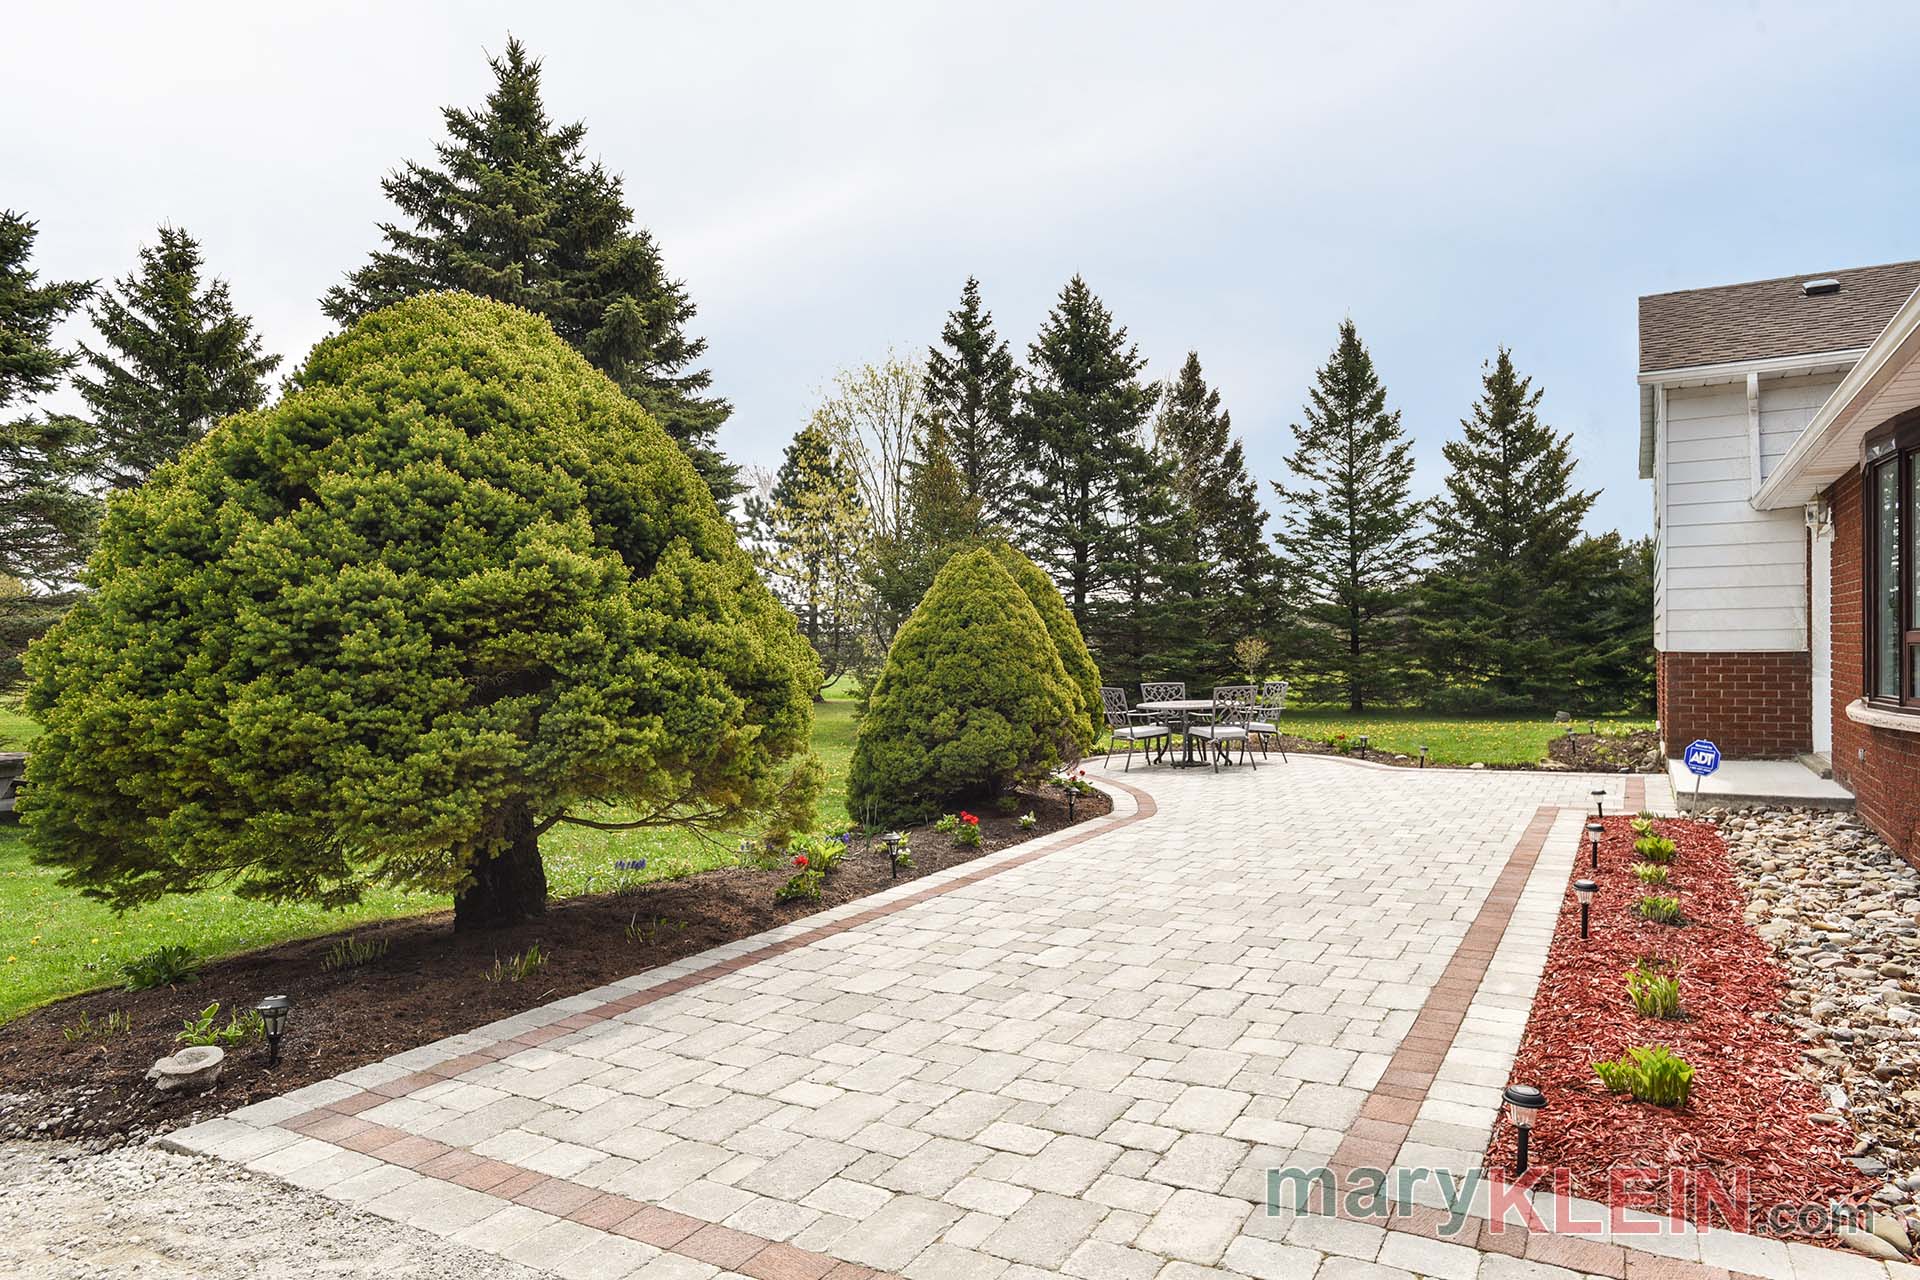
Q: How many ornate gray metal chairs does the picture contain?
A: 4